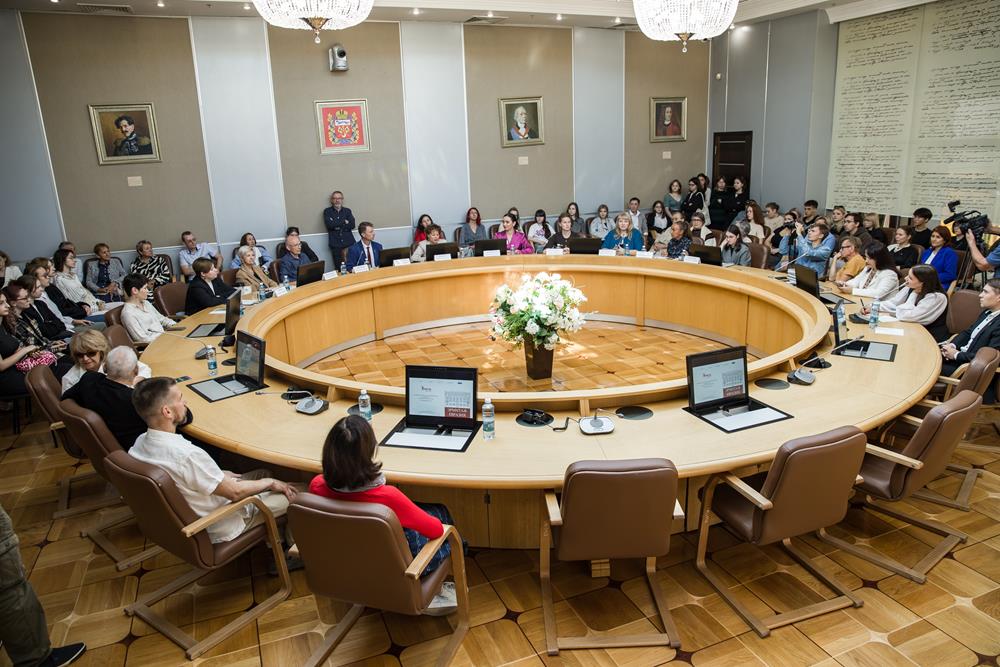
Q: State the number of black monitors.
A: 12